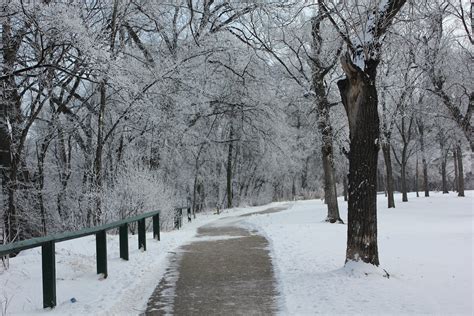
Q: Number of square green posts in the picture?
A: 5